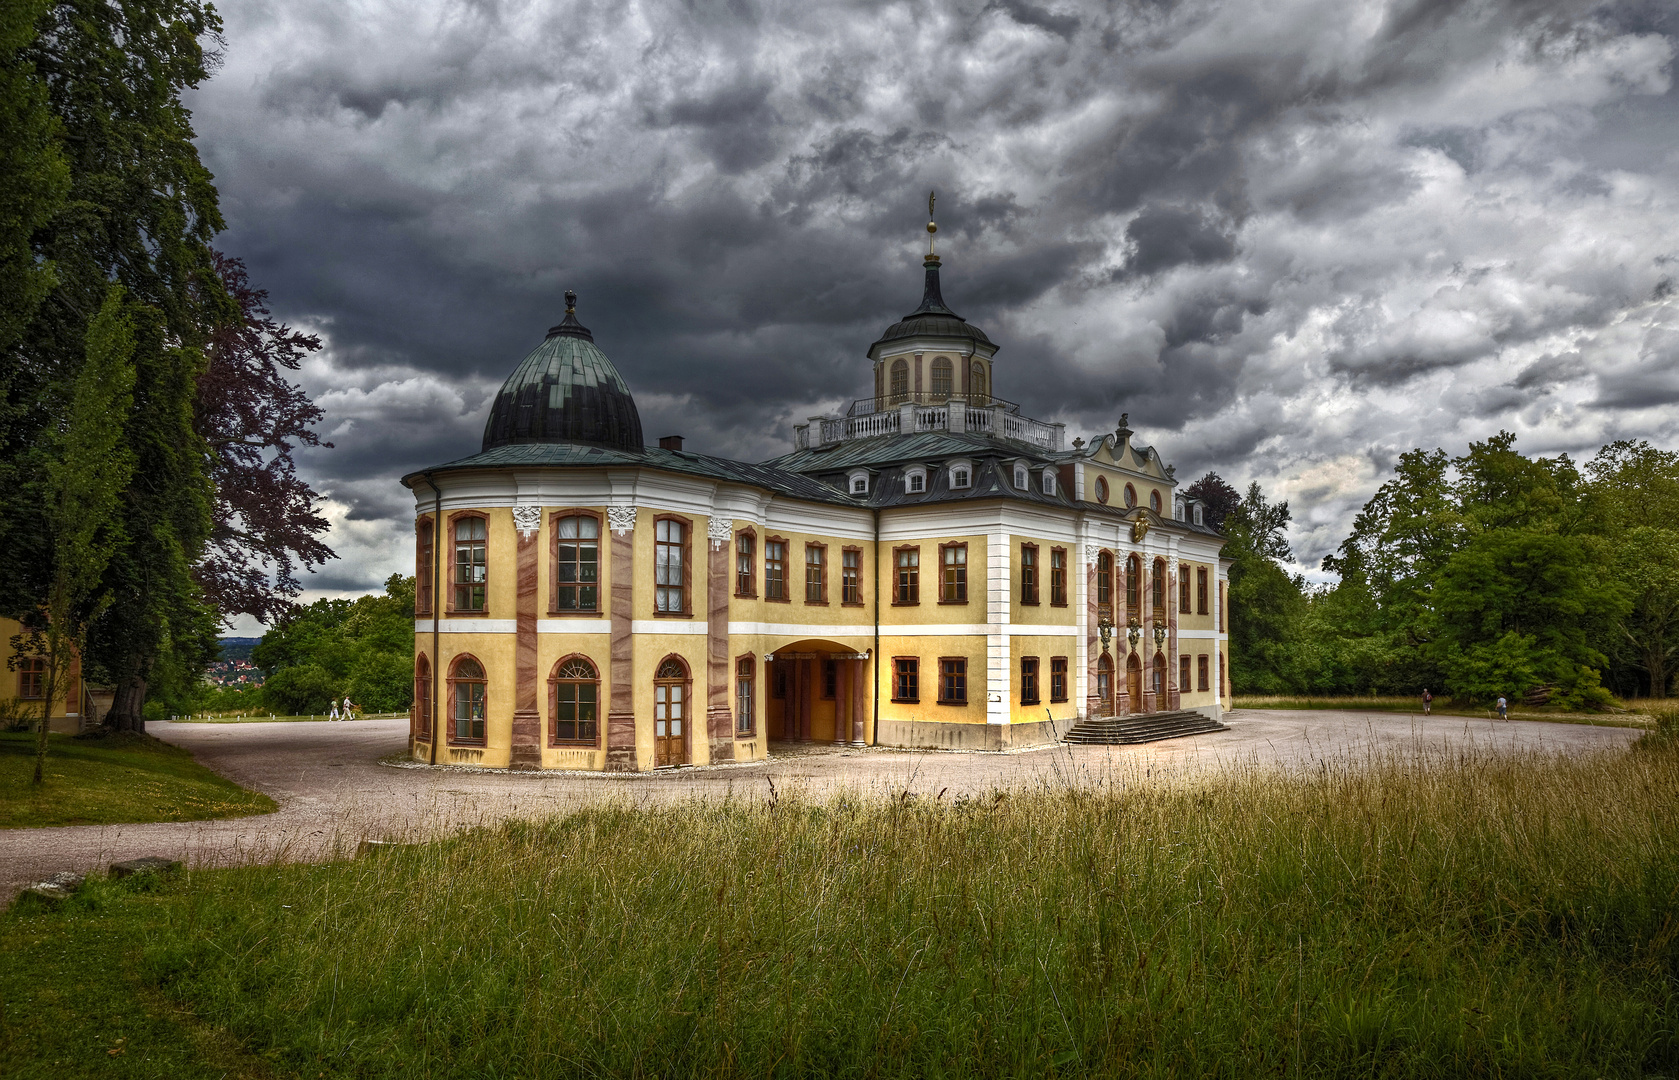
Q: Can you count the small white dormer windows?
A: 7